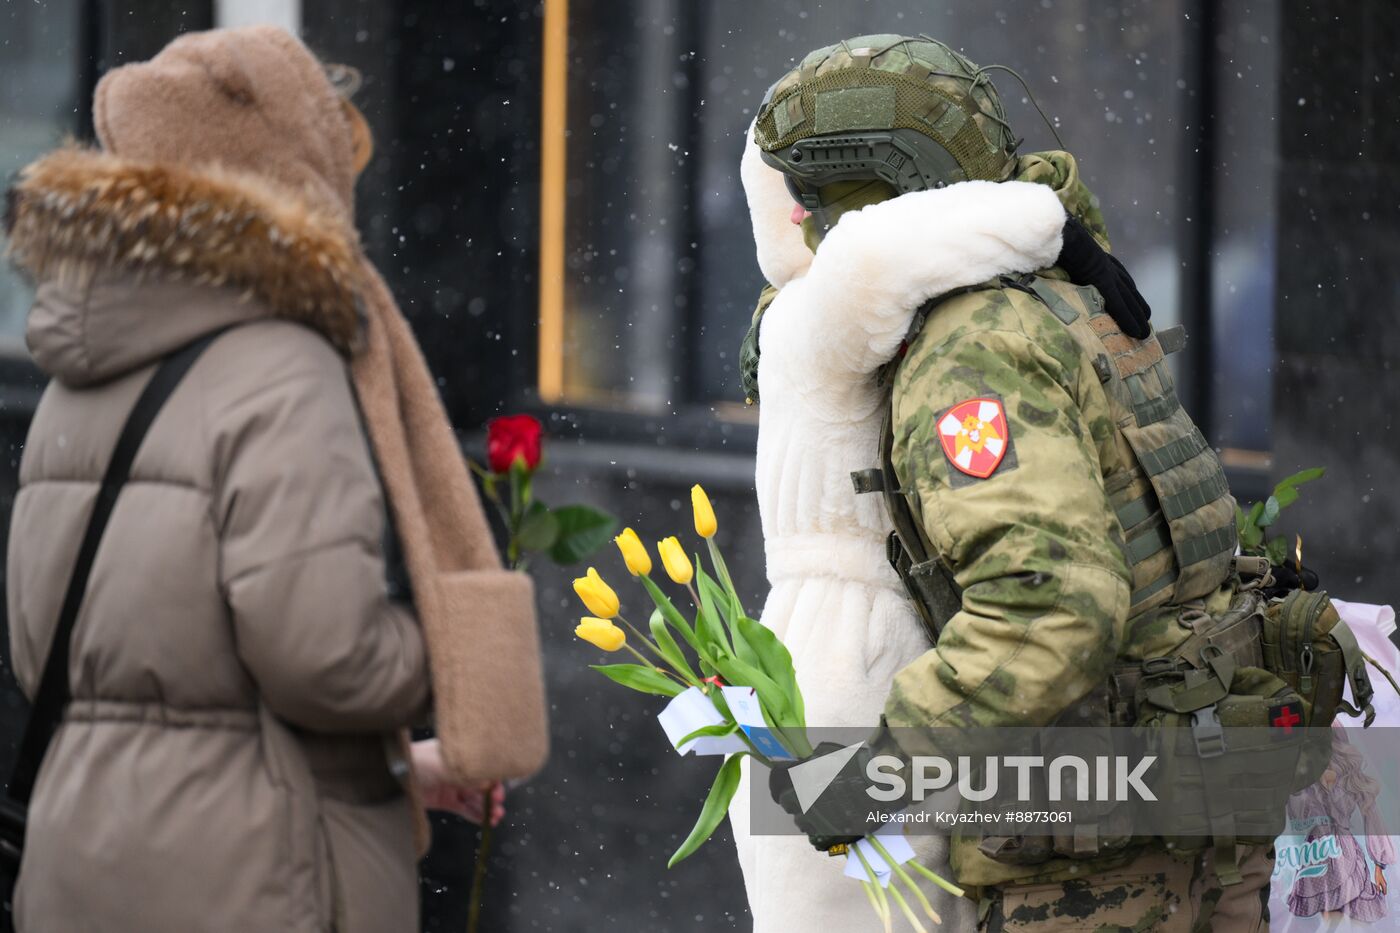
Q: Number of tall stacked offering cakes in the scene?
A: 0